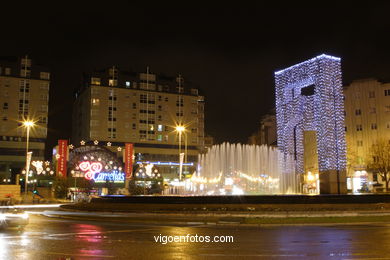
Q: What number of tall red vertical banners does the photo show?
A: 2